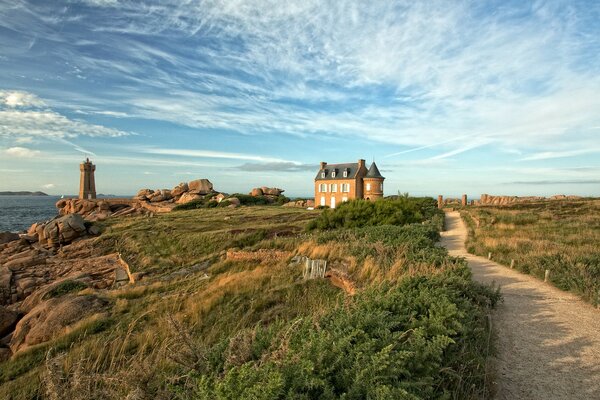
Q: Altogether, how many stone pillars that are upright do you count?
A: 2